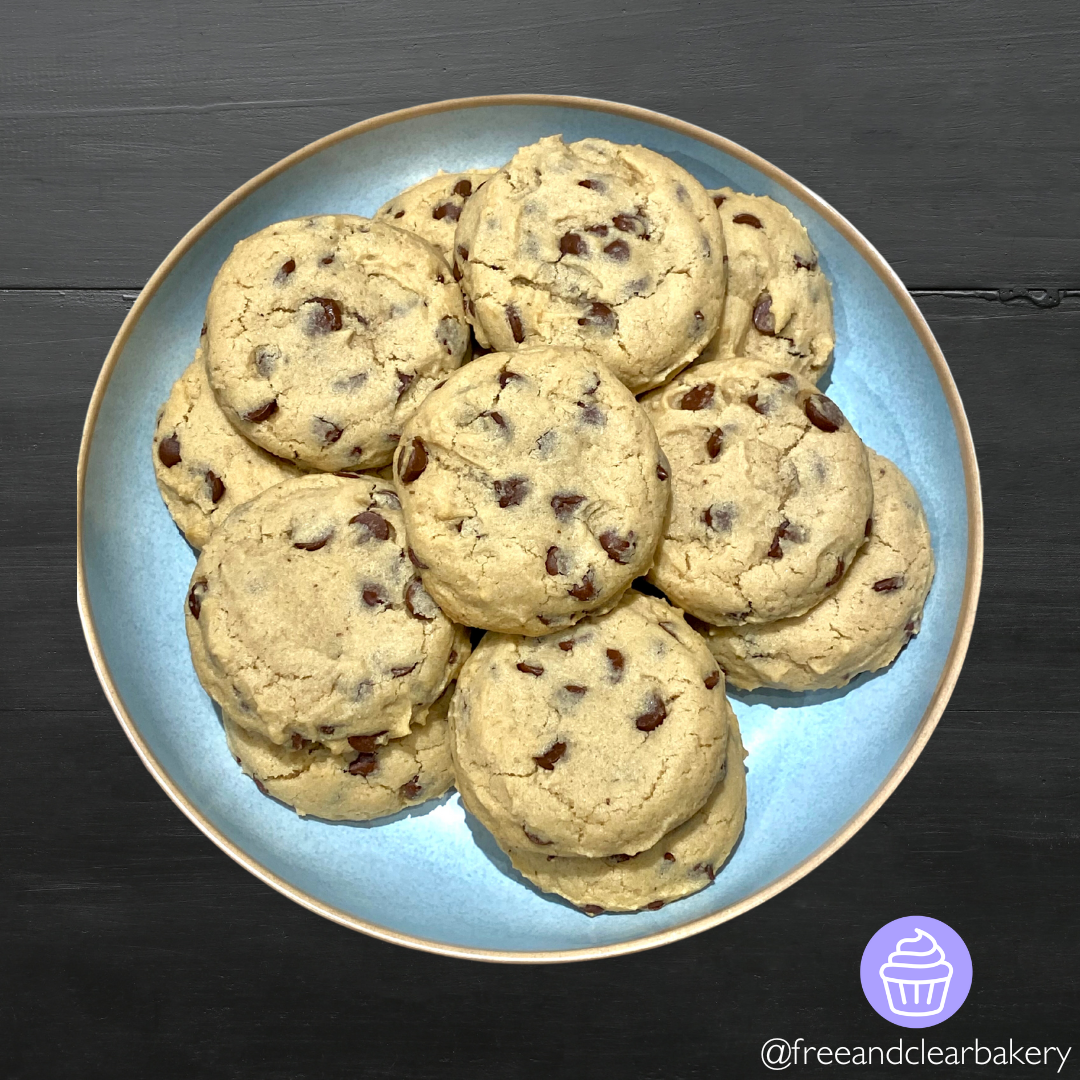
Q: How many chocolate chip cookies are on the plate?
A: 12